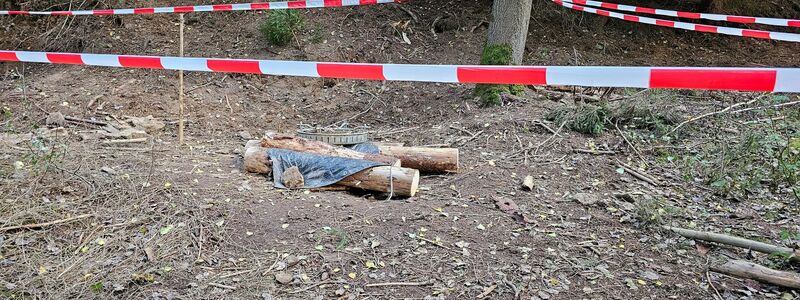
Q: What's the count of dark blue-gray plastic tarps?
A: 1